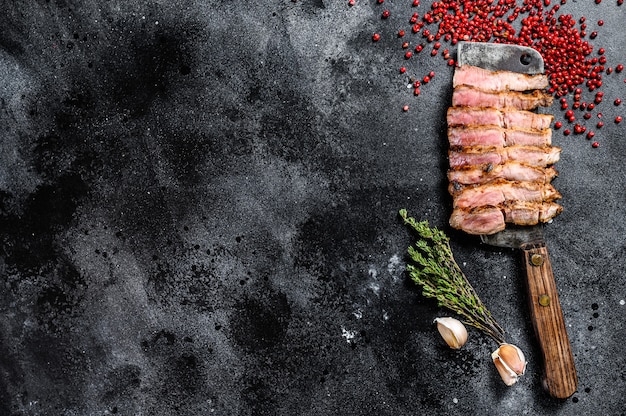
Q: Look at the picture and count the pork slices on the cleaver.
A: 8